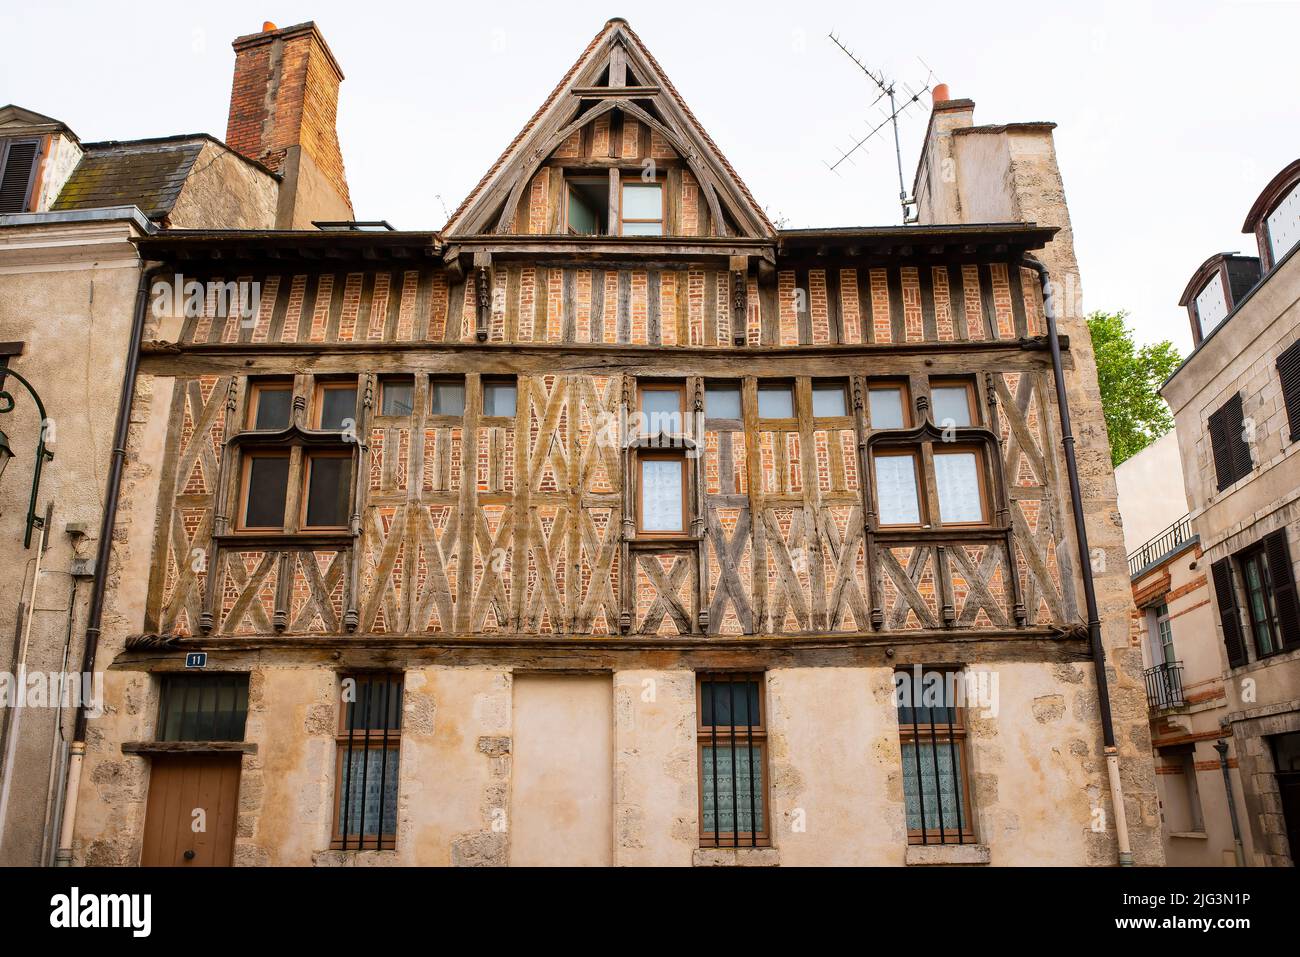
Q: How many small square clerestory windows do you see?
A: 6